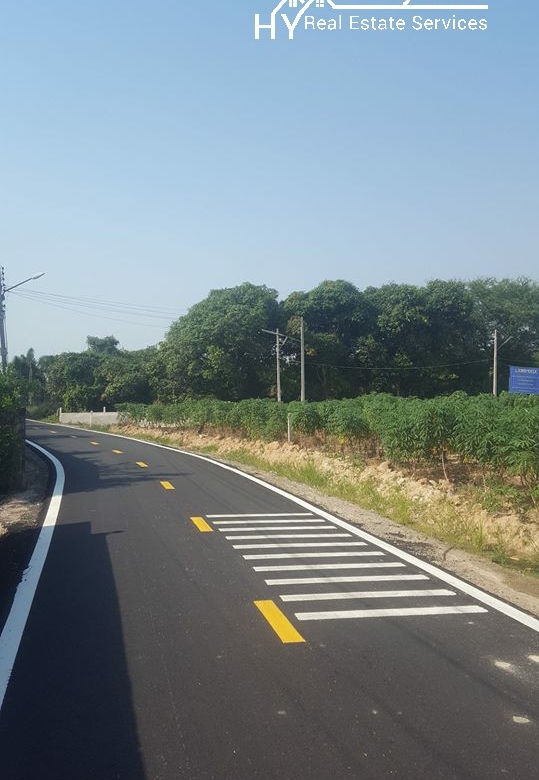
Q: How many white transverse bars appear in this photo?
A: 10